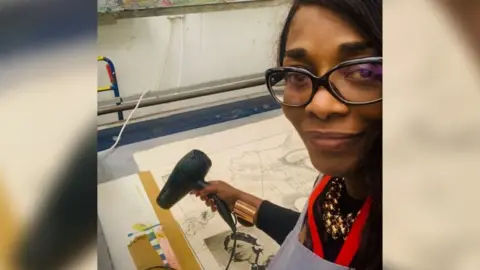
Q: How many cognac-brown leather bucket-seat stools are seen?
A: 0